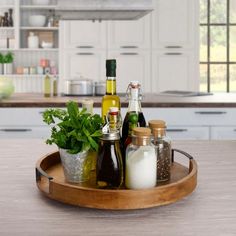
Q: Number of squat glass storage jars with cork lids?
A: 2